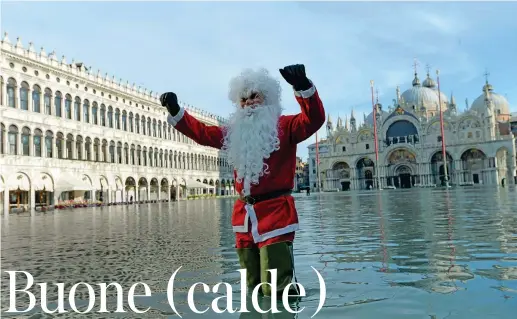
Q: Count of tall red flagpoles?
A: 3